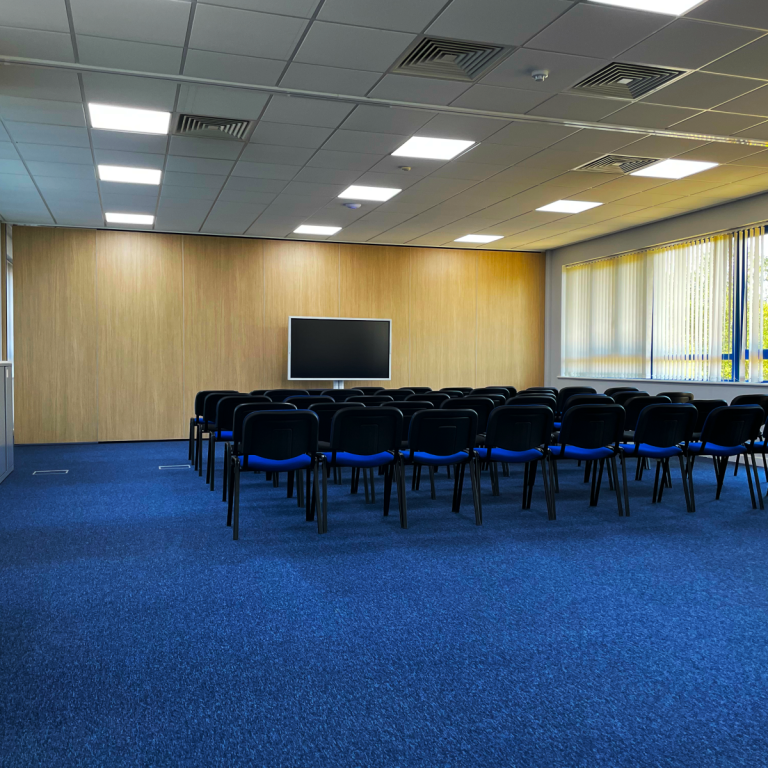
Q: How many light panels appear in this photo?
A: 10